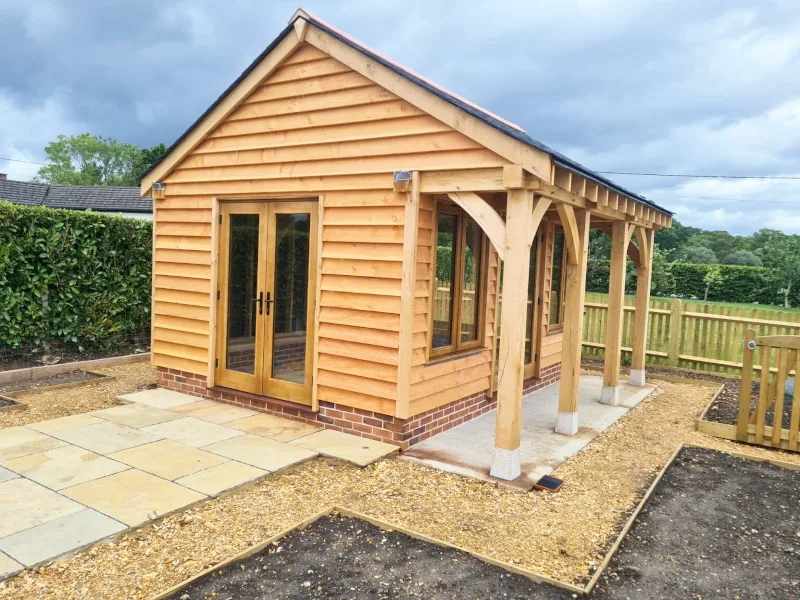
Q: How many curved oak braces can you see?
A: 6